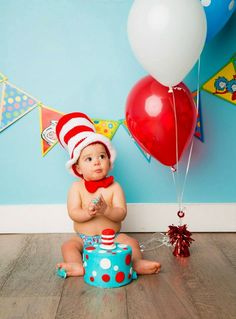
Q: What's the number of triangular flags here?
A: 6